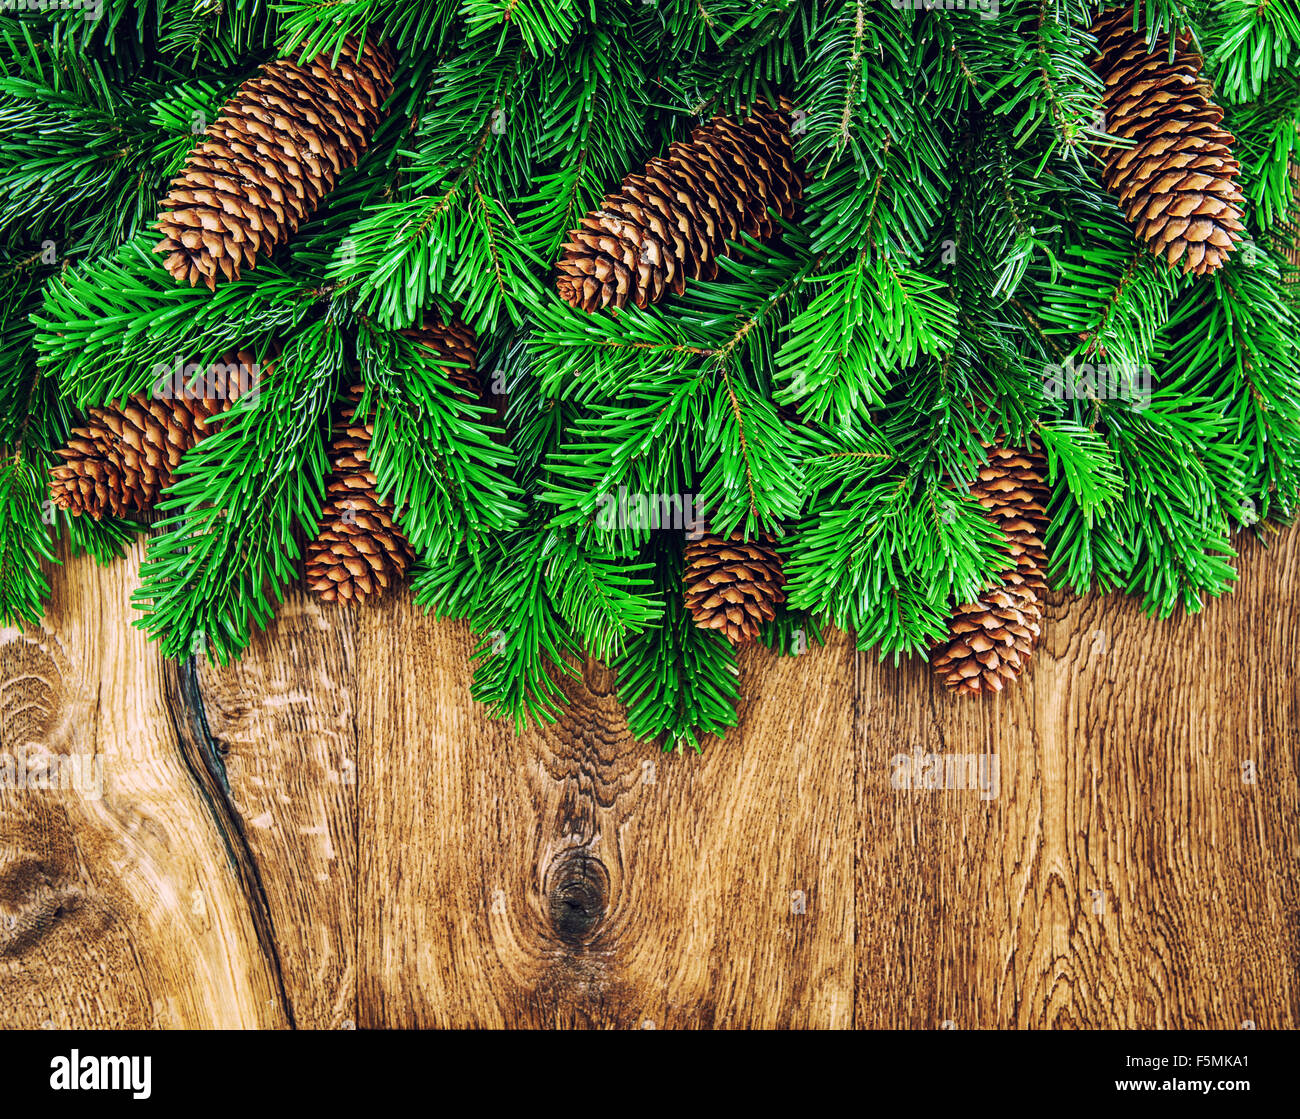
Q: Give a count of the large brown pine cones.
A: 7